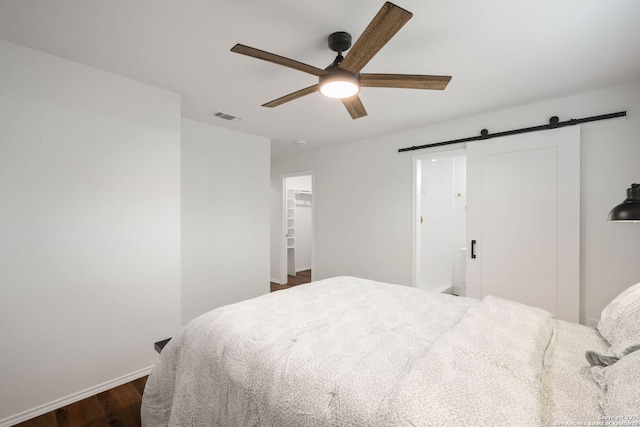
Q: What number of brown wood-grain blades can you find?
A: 5